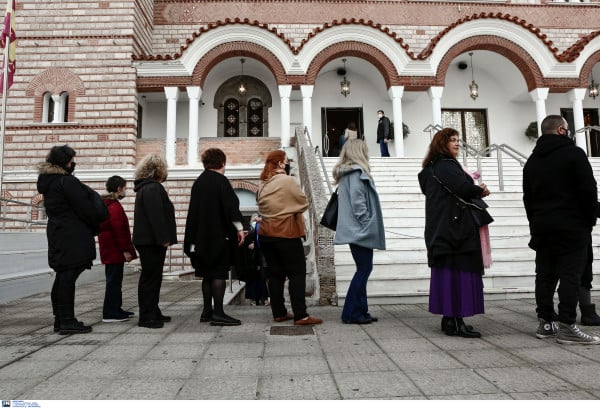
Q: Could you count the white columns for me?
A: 8